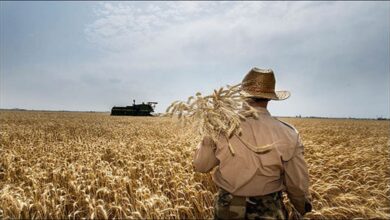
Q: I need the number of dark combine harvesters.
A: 1